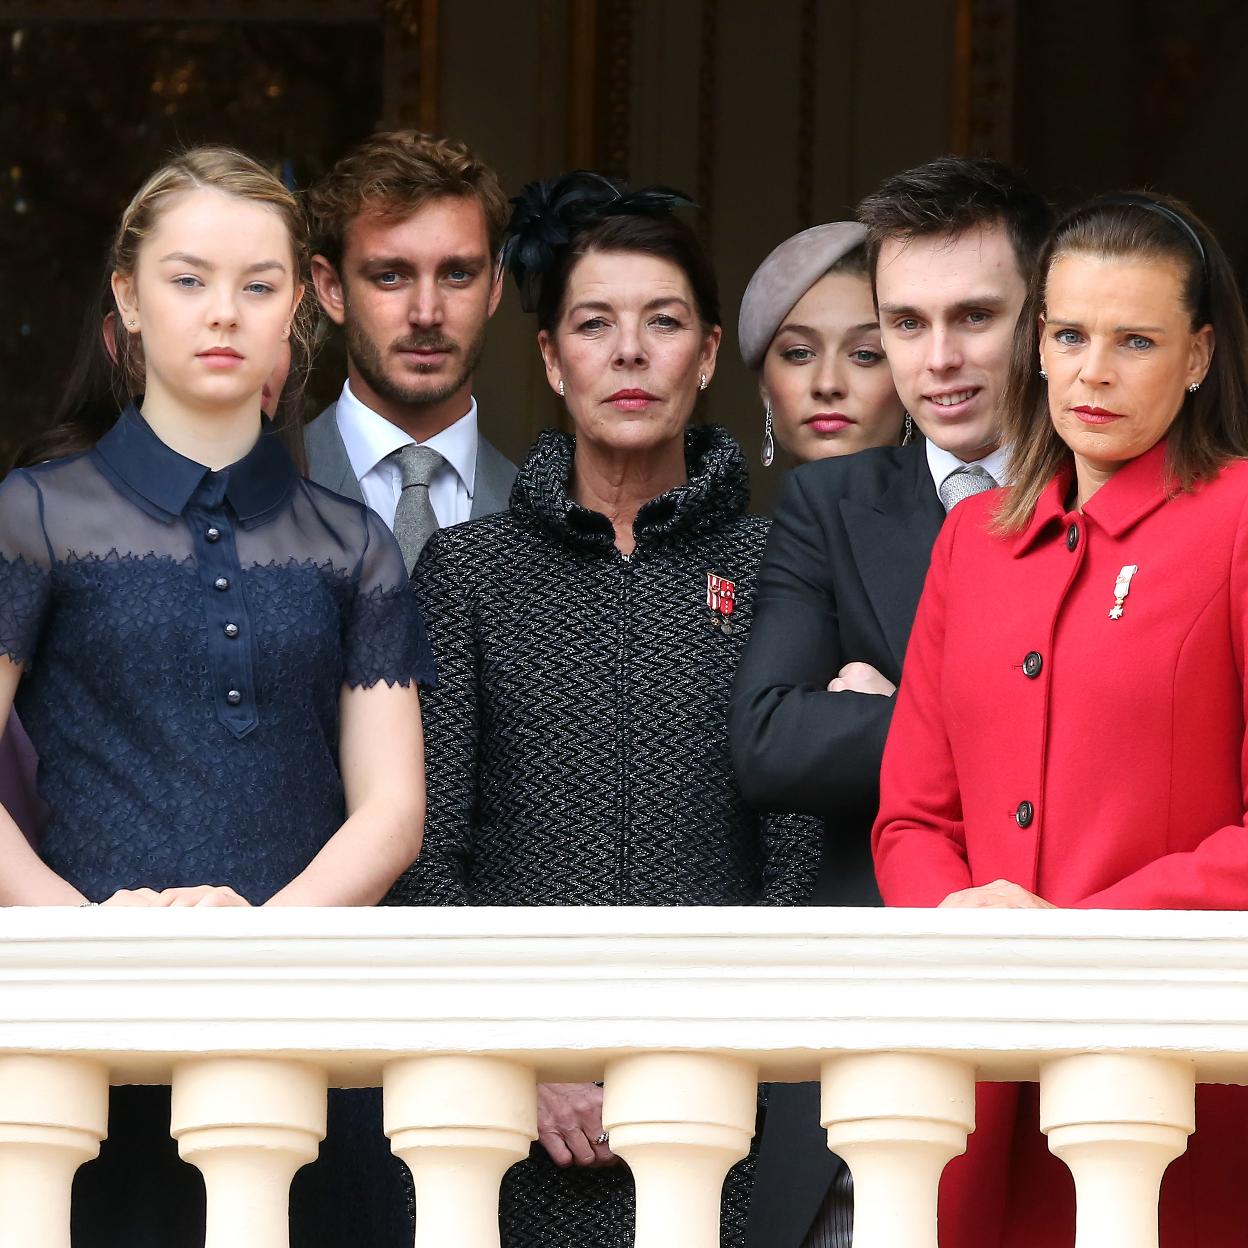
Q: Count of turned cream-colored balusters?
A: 6